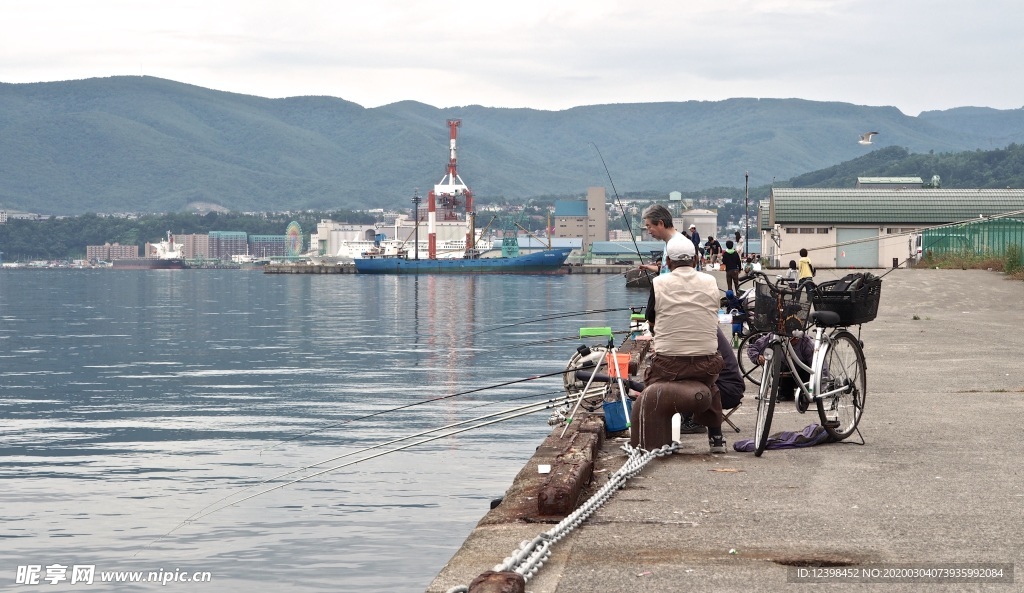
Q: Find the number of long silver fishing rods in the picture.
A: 2